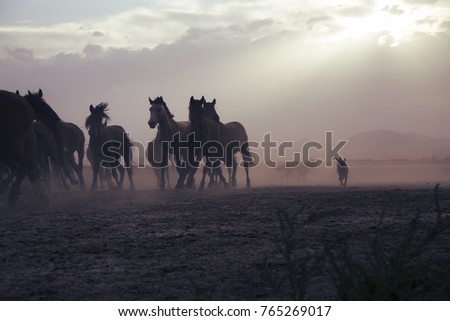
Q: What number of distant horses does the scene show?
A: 2